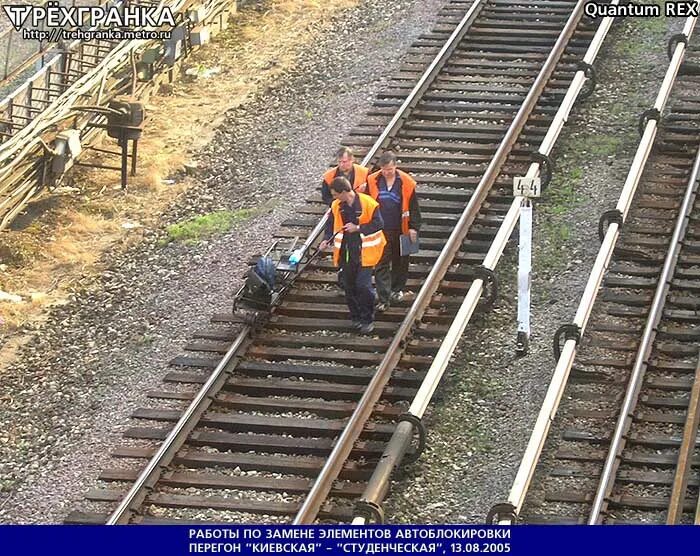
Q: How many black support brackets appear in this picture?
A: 10